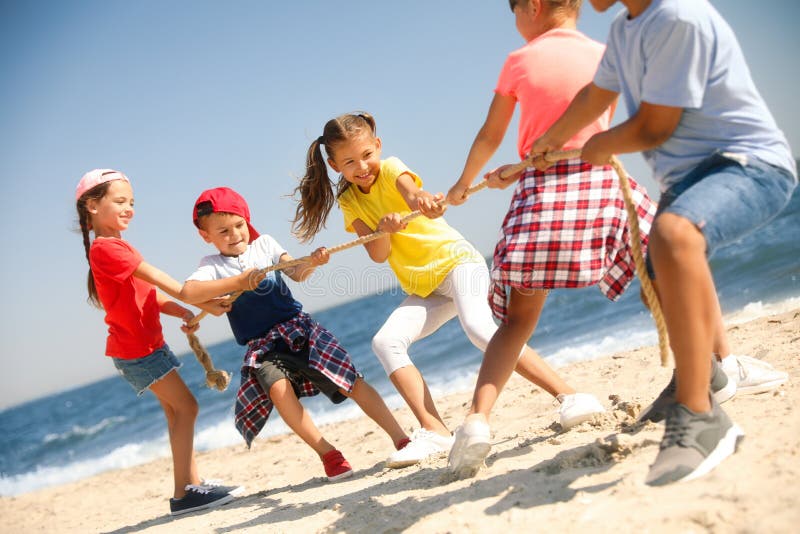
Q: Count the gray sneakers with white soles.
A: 2